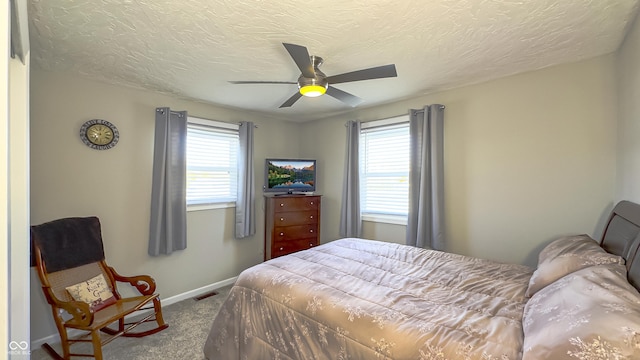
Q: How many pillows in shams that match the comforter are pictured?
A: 2